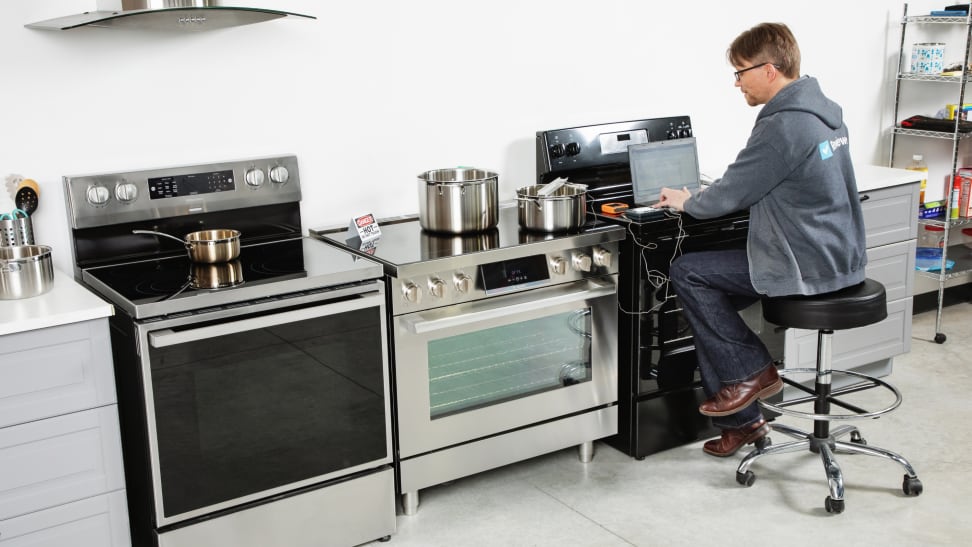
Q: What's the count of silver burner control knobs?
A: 10